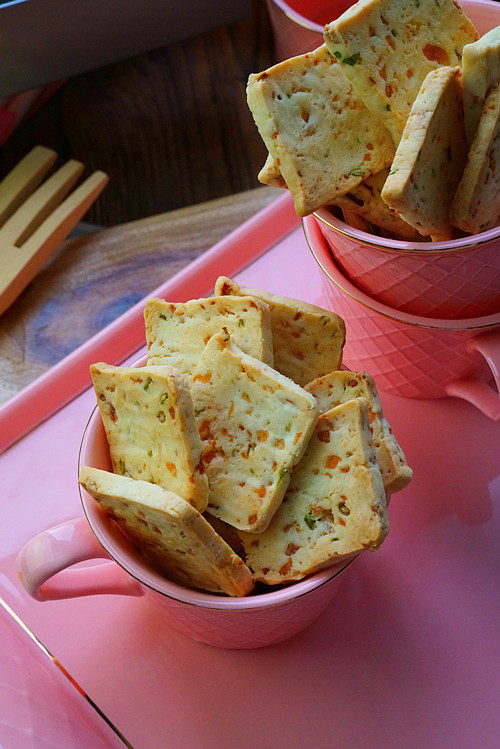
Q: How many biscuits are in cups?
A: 13